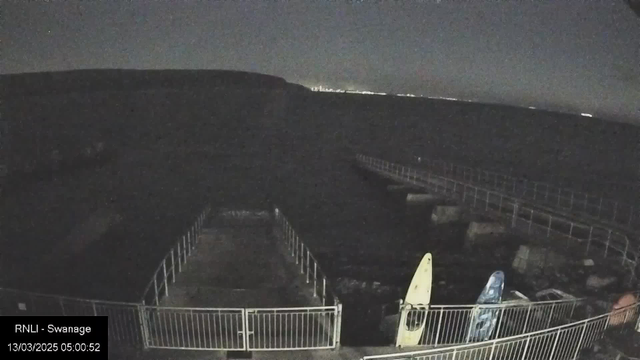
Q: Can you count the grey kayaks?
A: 0